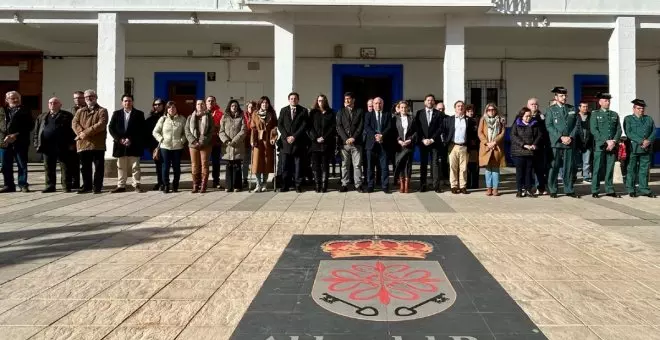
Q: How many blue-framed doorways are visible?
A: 3